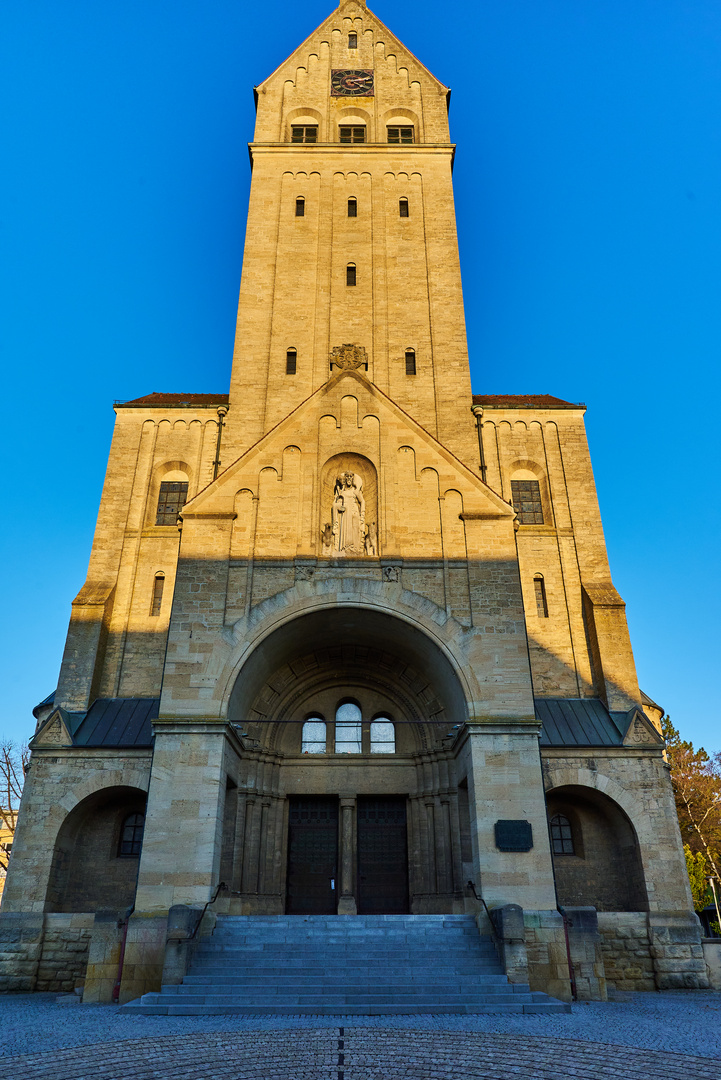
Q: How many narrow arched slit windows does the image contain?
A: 9